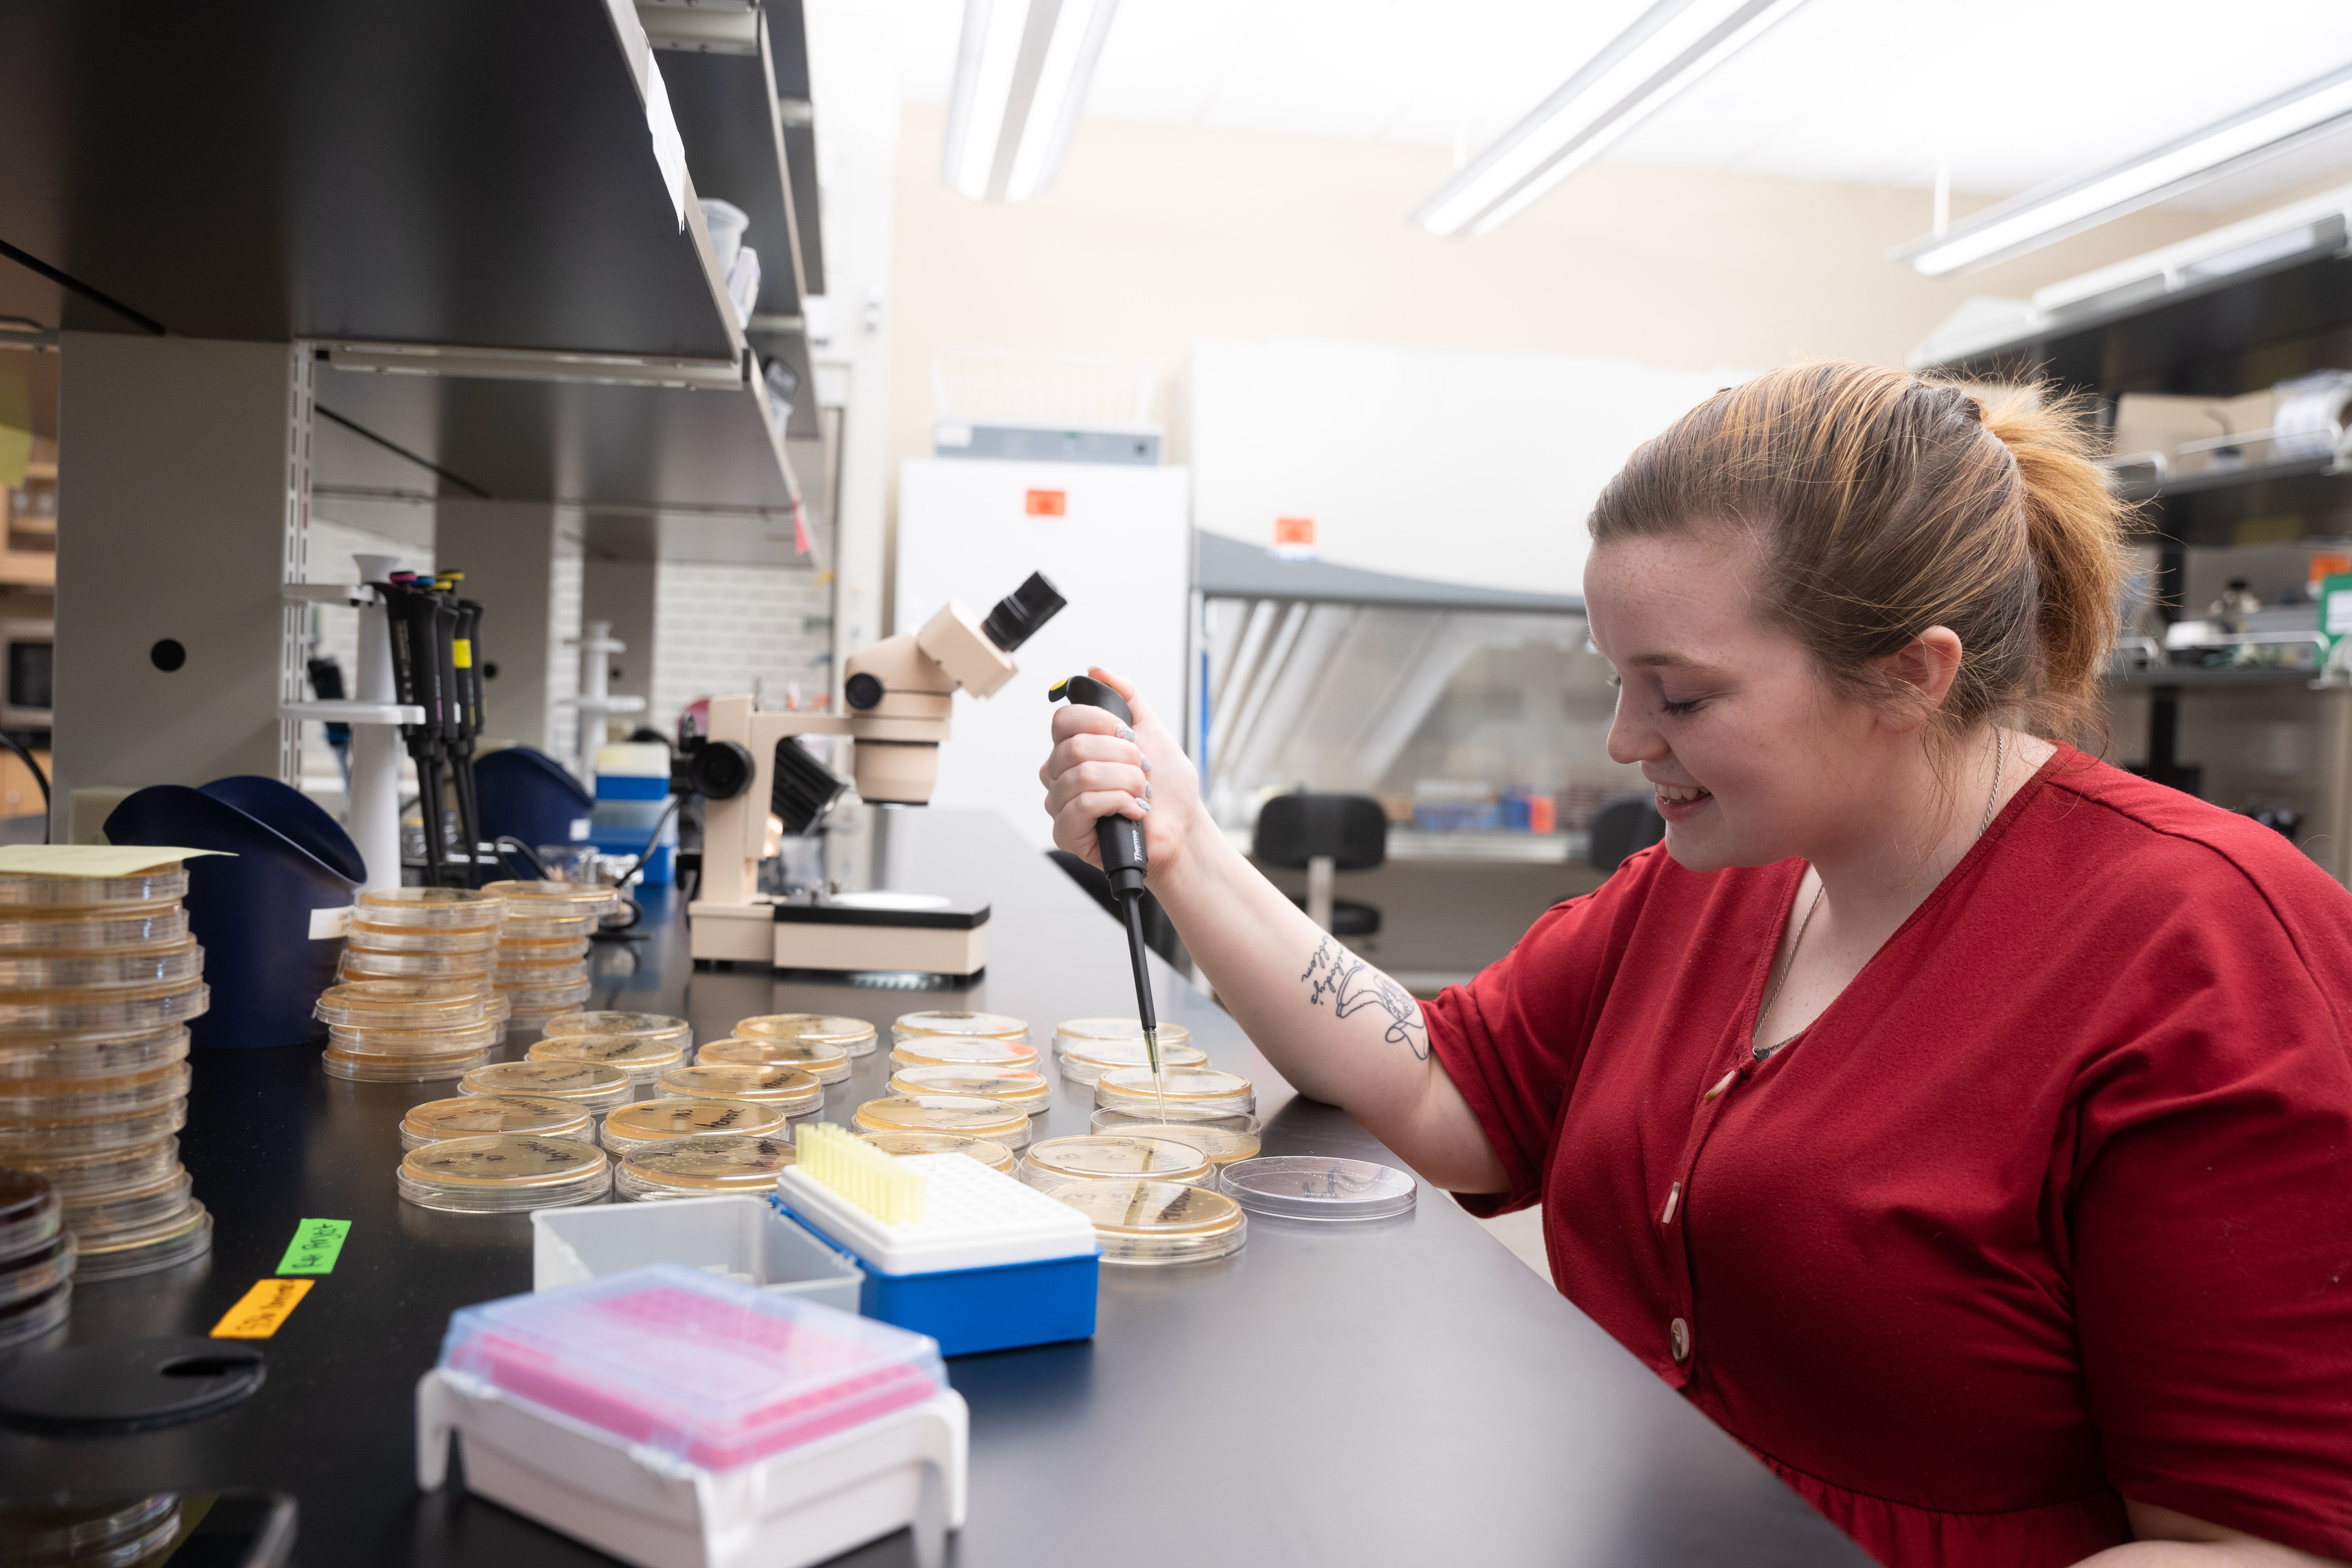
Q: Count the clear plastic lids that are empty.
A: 1